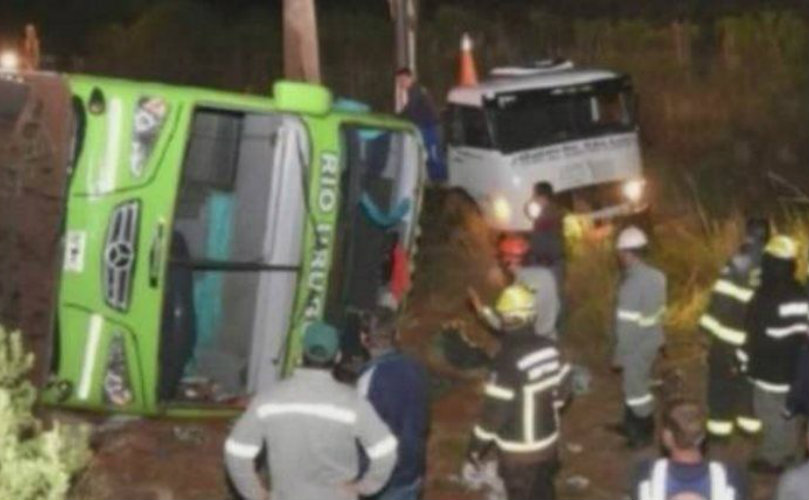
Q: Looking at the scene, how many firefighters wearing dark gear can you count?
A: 3